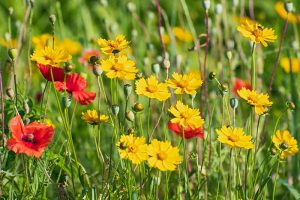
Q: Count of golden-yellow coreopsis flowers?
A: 13